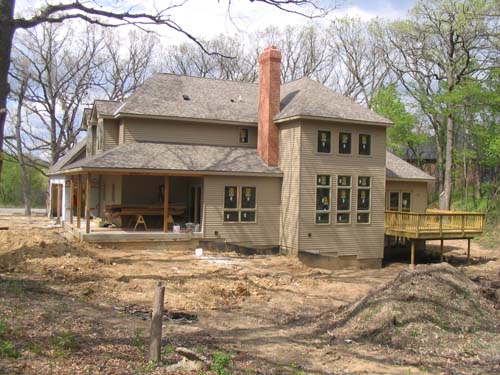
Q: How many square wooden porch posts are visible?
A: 4